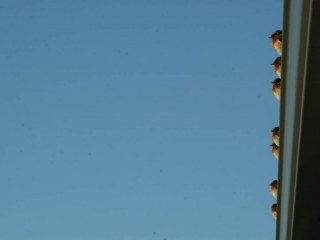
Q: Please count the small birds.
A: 7